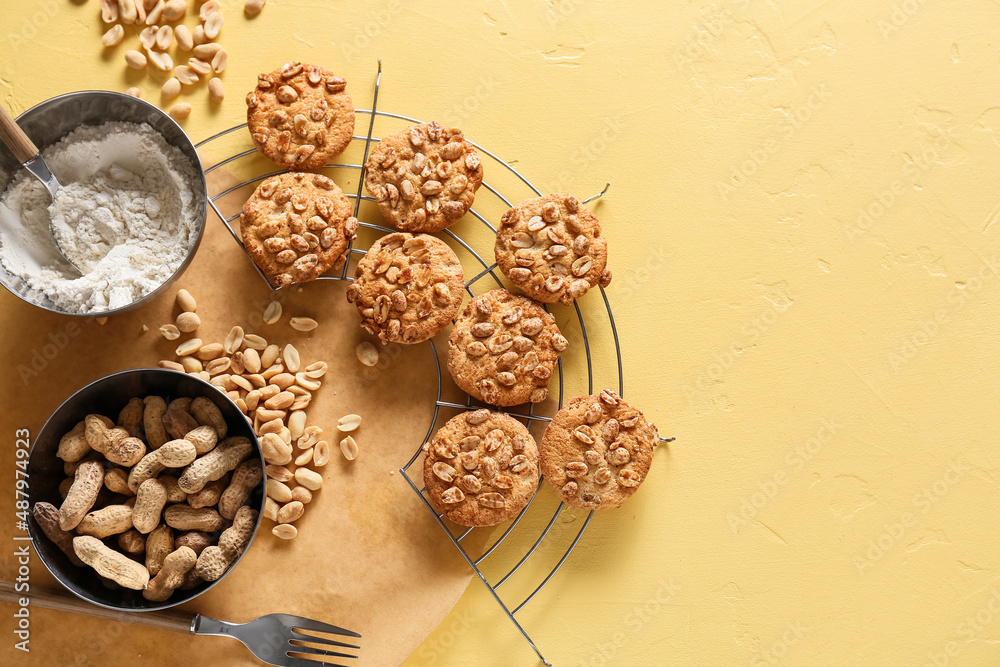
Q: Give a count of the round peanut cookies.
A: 8